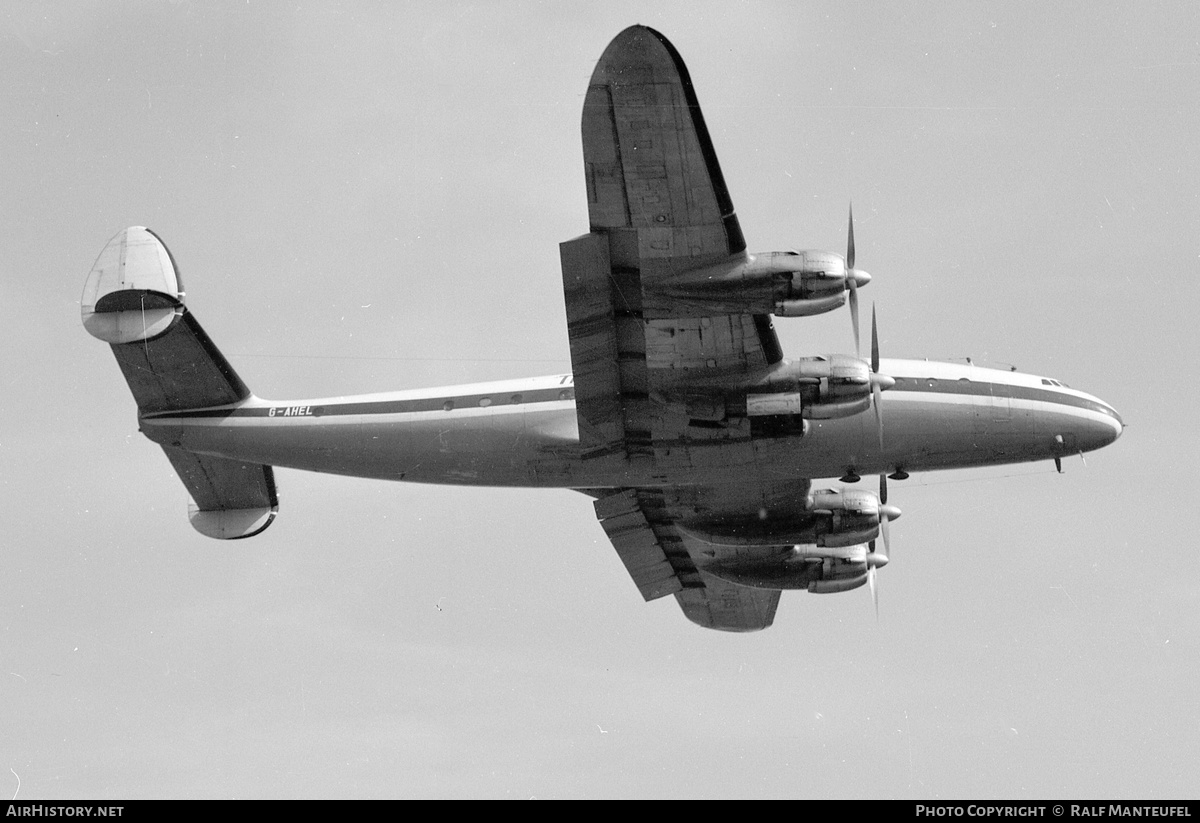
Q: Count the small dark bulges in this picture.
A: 2